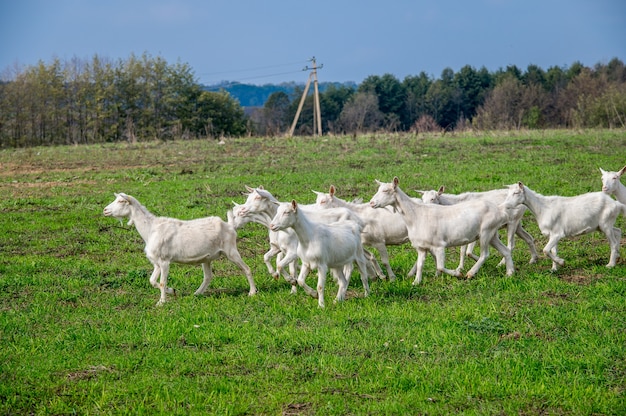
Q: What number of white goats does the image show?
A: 9